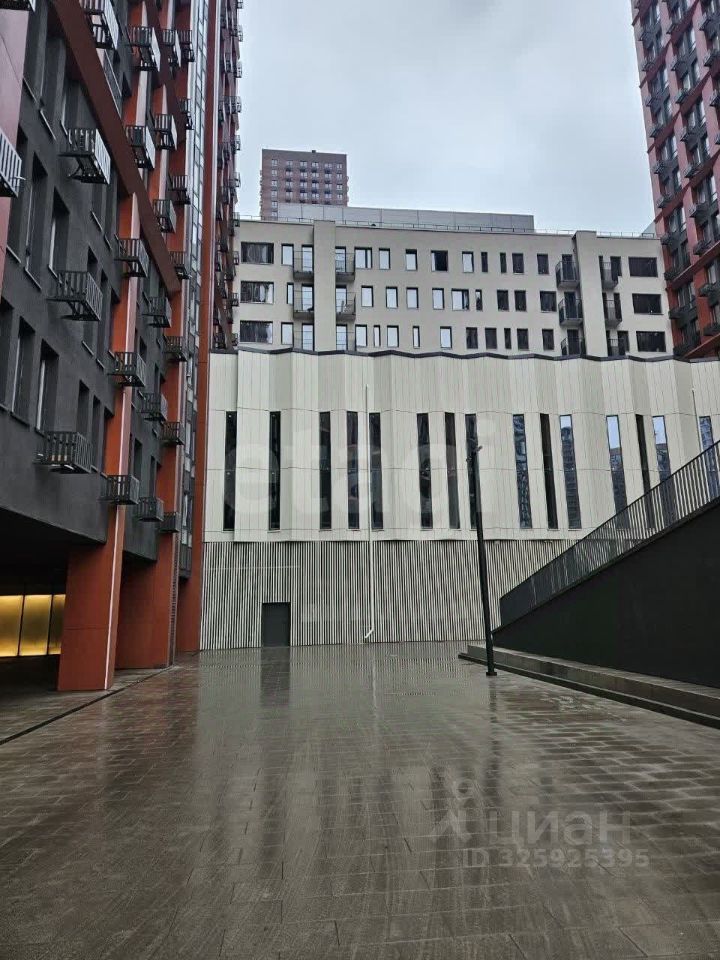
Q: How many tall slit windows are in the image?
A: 15